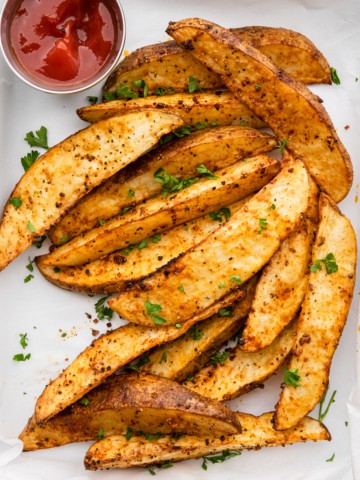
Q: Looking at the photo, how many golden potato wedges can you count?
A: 15